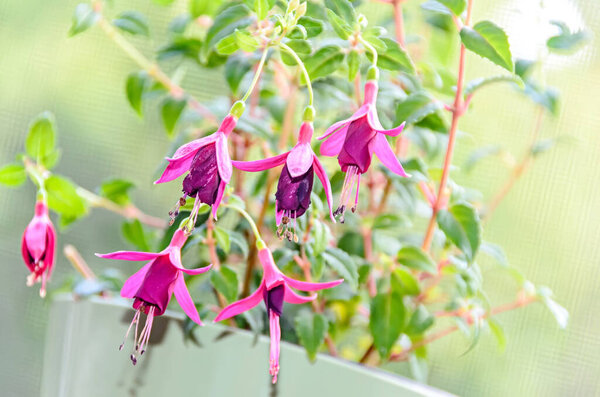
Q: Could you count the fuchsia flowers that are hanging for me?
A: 6